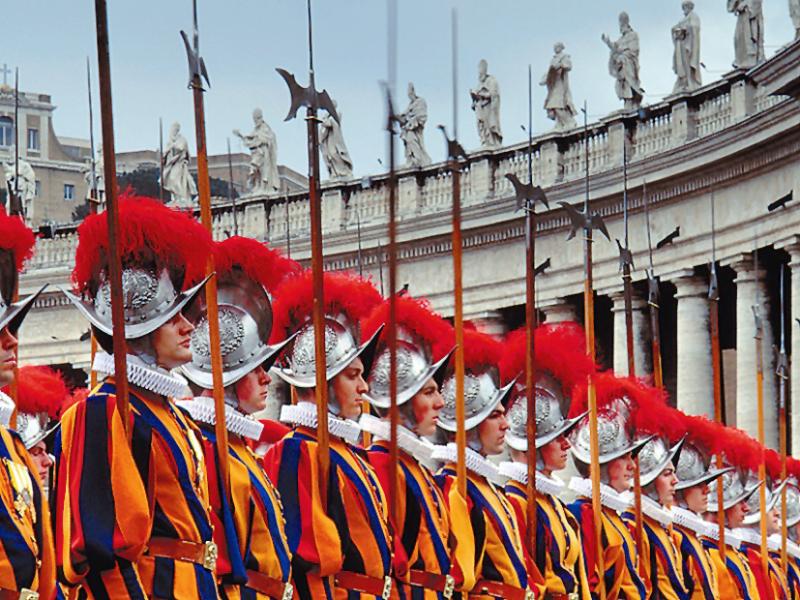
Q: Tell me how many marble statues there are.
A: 12